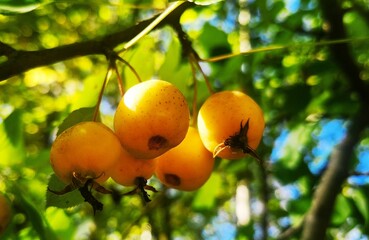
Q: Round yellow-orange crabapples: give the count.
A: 5